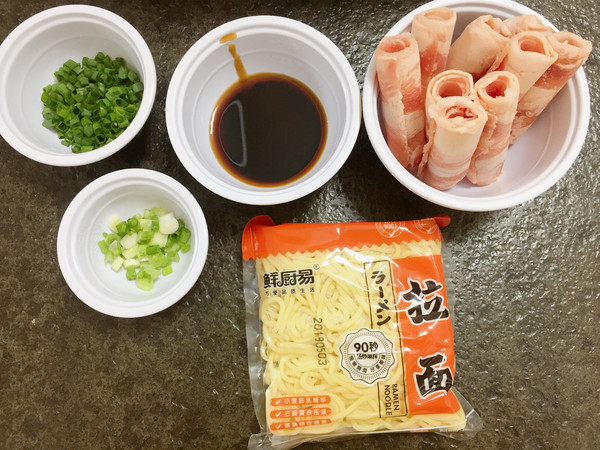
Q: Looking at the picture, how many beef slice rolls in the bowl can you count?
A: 9